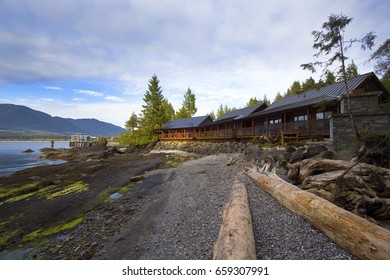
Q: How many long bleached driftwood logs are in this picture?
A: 2